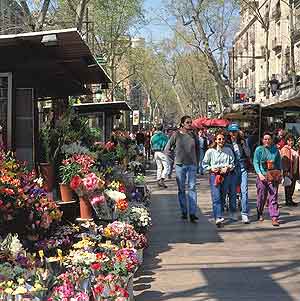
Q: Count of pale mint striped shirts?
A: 1